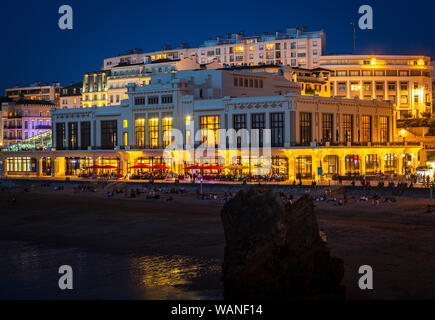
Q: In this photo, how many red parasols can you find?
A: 6